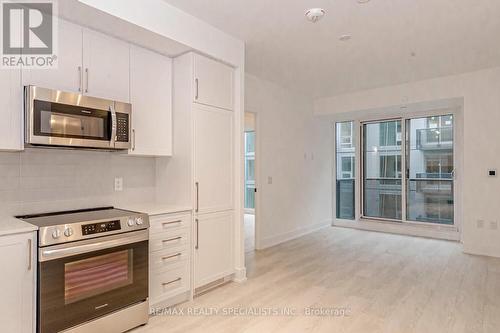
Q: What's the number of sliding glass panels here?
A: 2